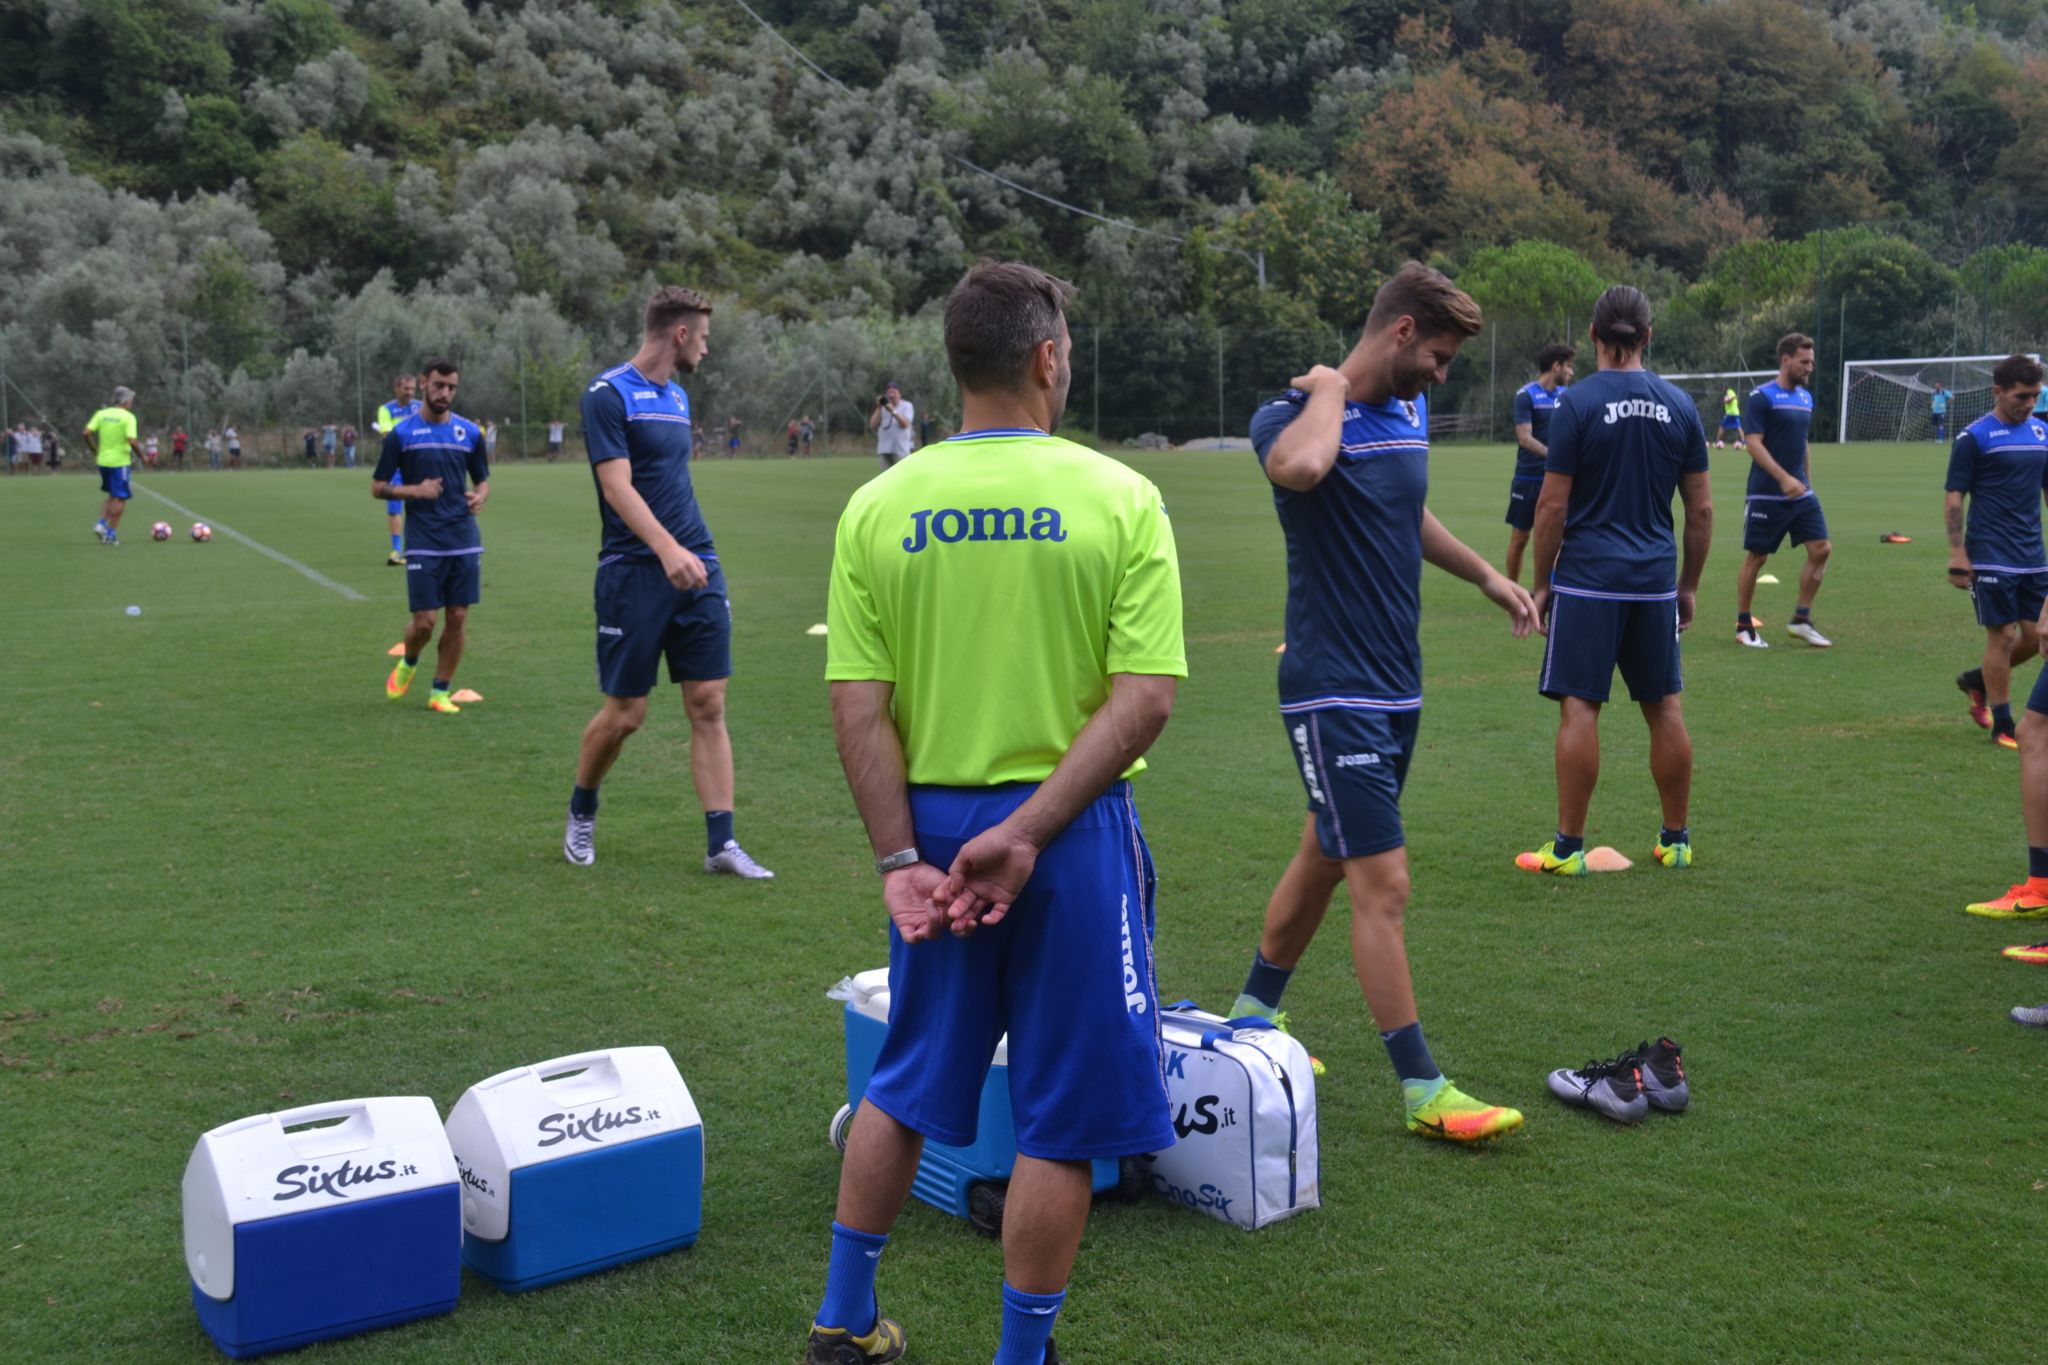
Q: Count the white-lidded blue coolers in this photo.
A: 3